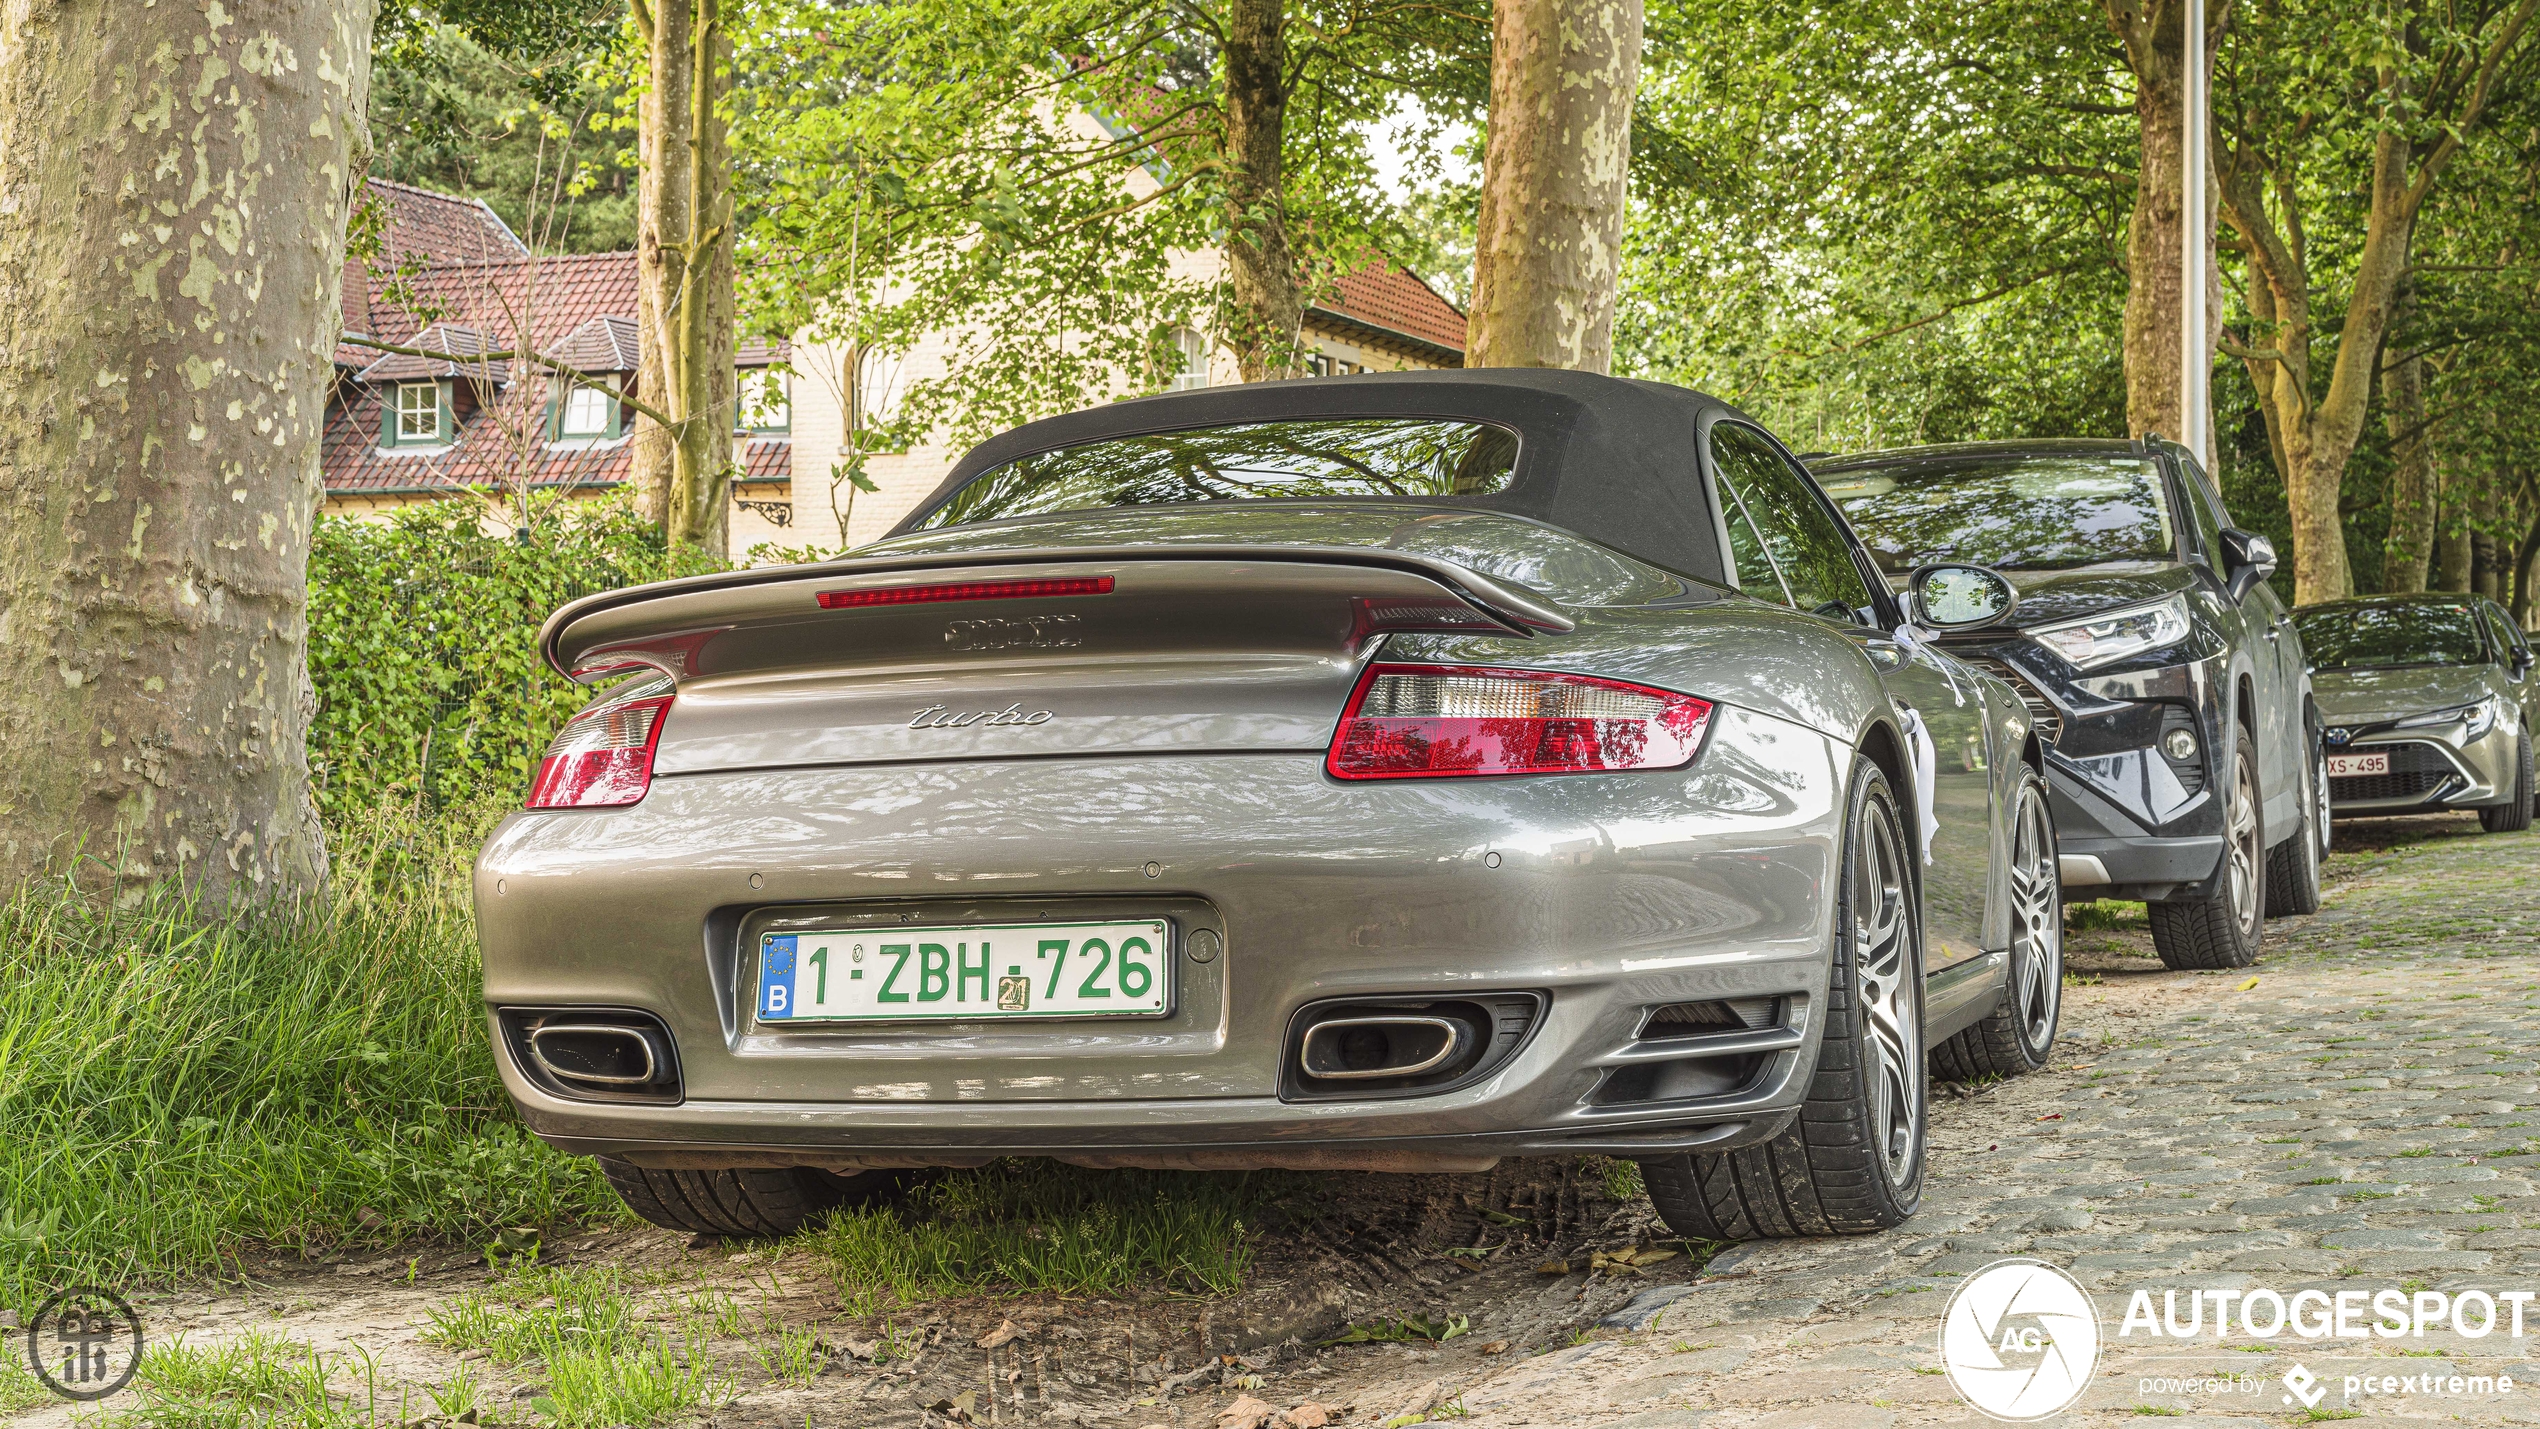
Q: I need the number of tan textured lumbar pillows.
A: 0